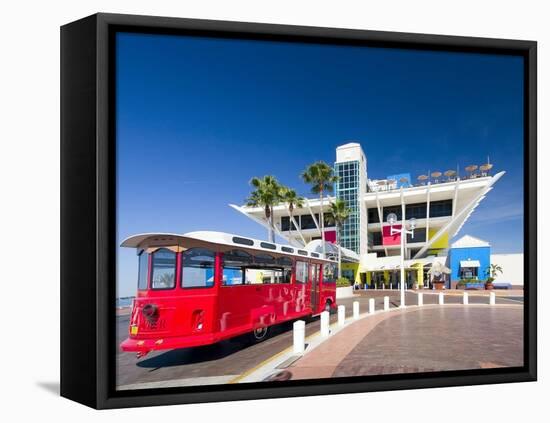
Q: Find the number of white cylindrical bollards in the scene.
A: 10